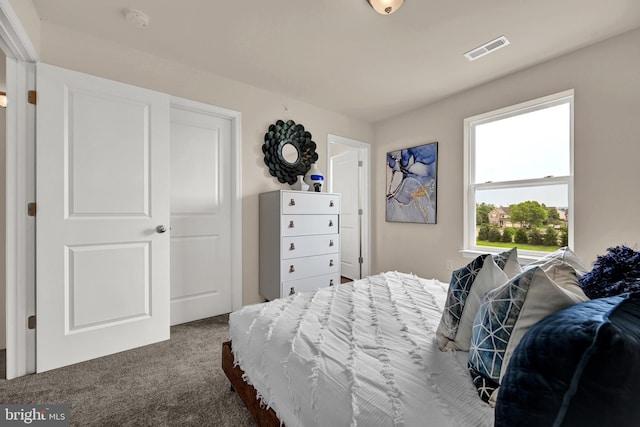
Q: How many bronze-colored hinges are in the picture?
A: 3